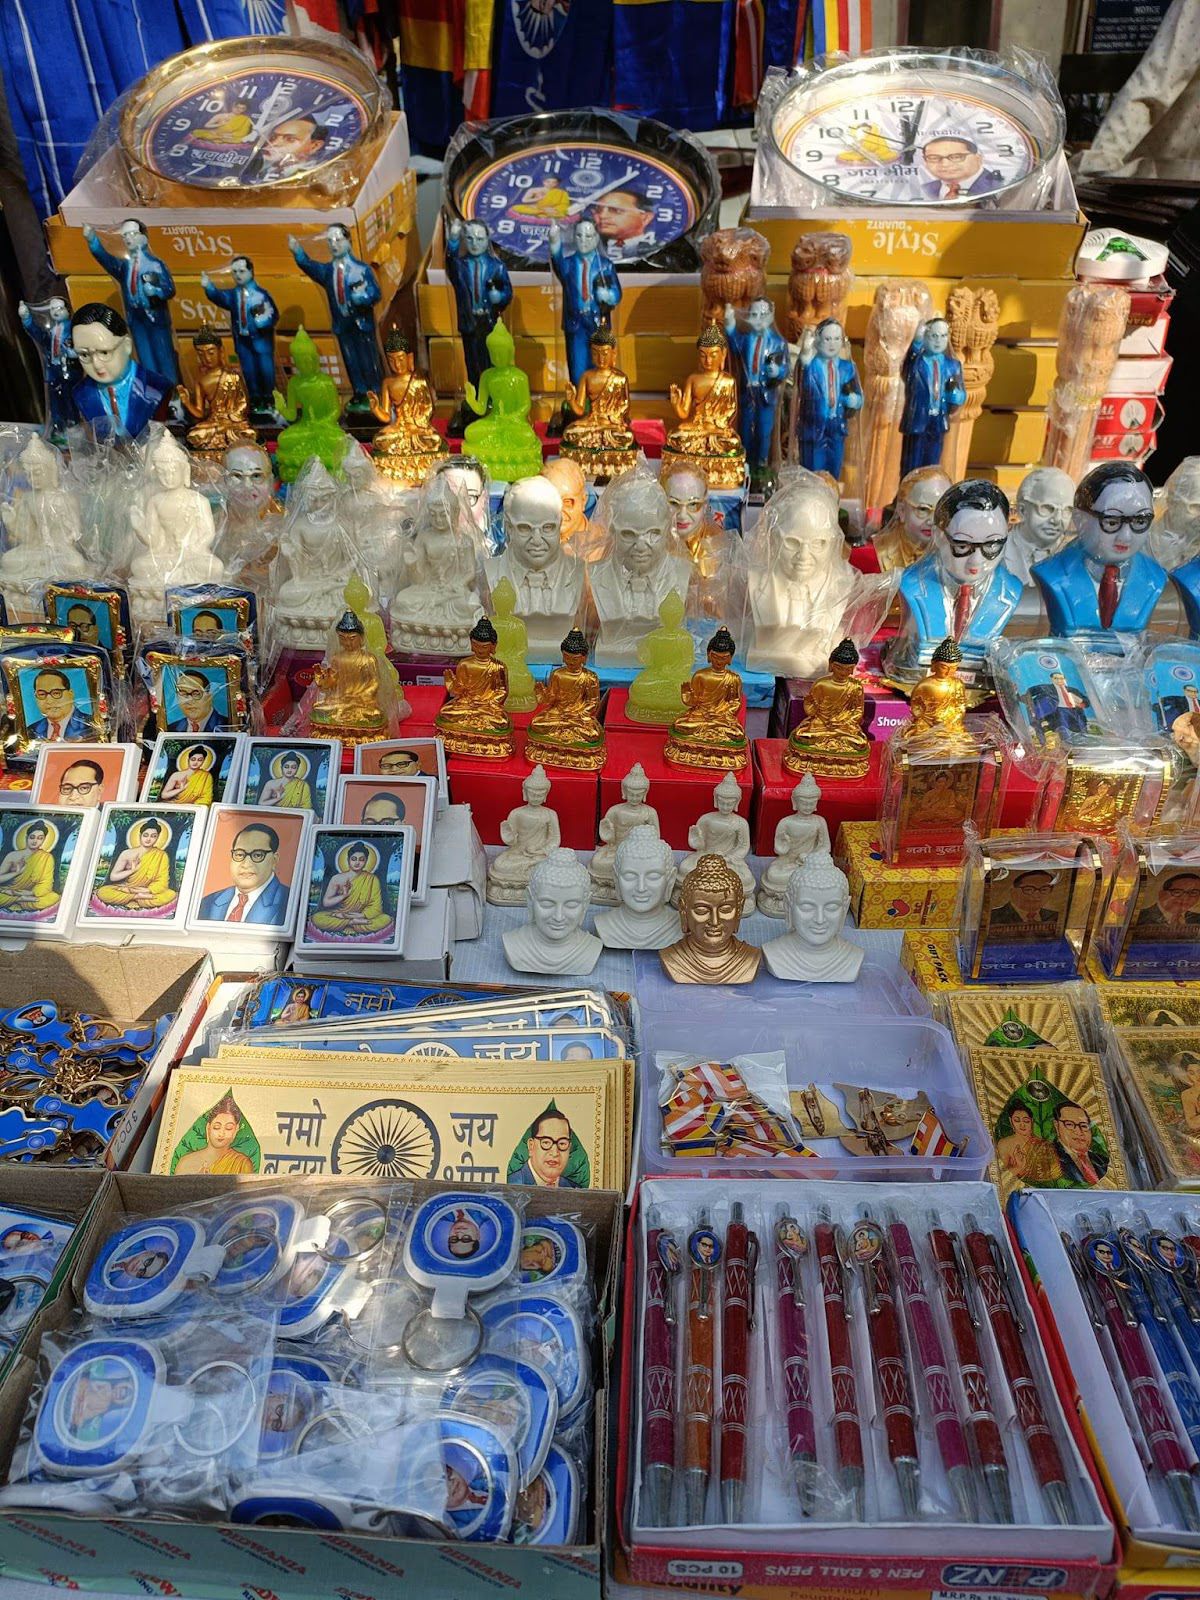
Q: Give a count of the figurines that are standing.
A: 9